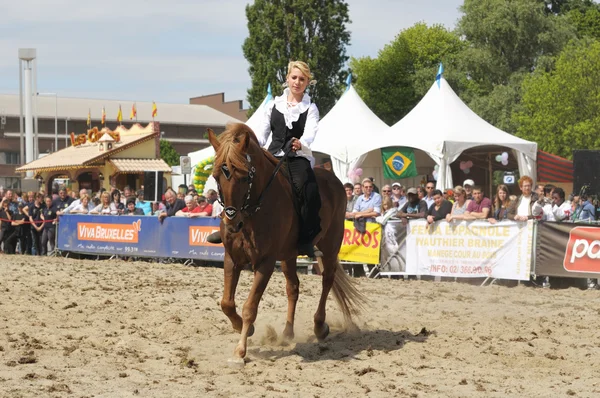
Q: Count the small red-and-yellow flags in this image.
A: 5